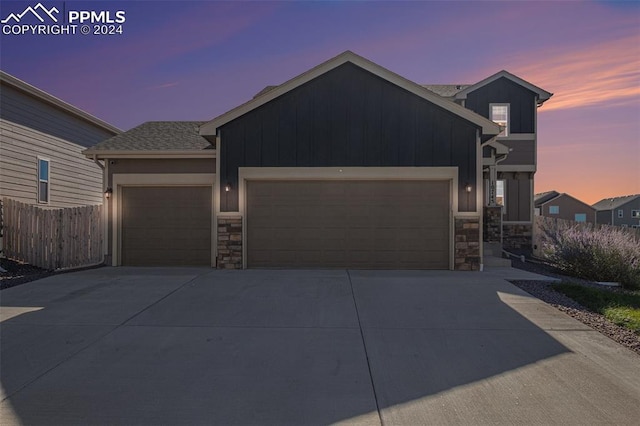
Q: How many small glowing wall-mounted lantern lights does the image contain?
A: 3